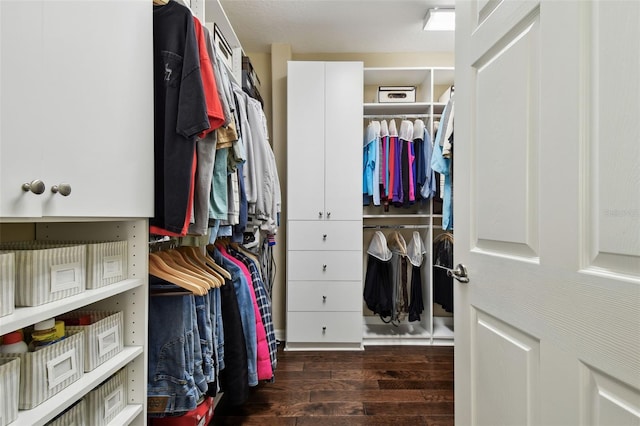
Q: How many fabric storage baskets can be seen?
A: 8